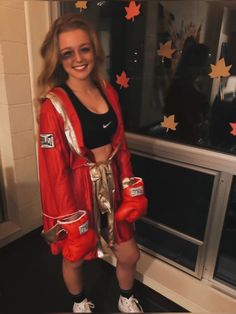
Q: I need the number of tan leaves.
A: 4